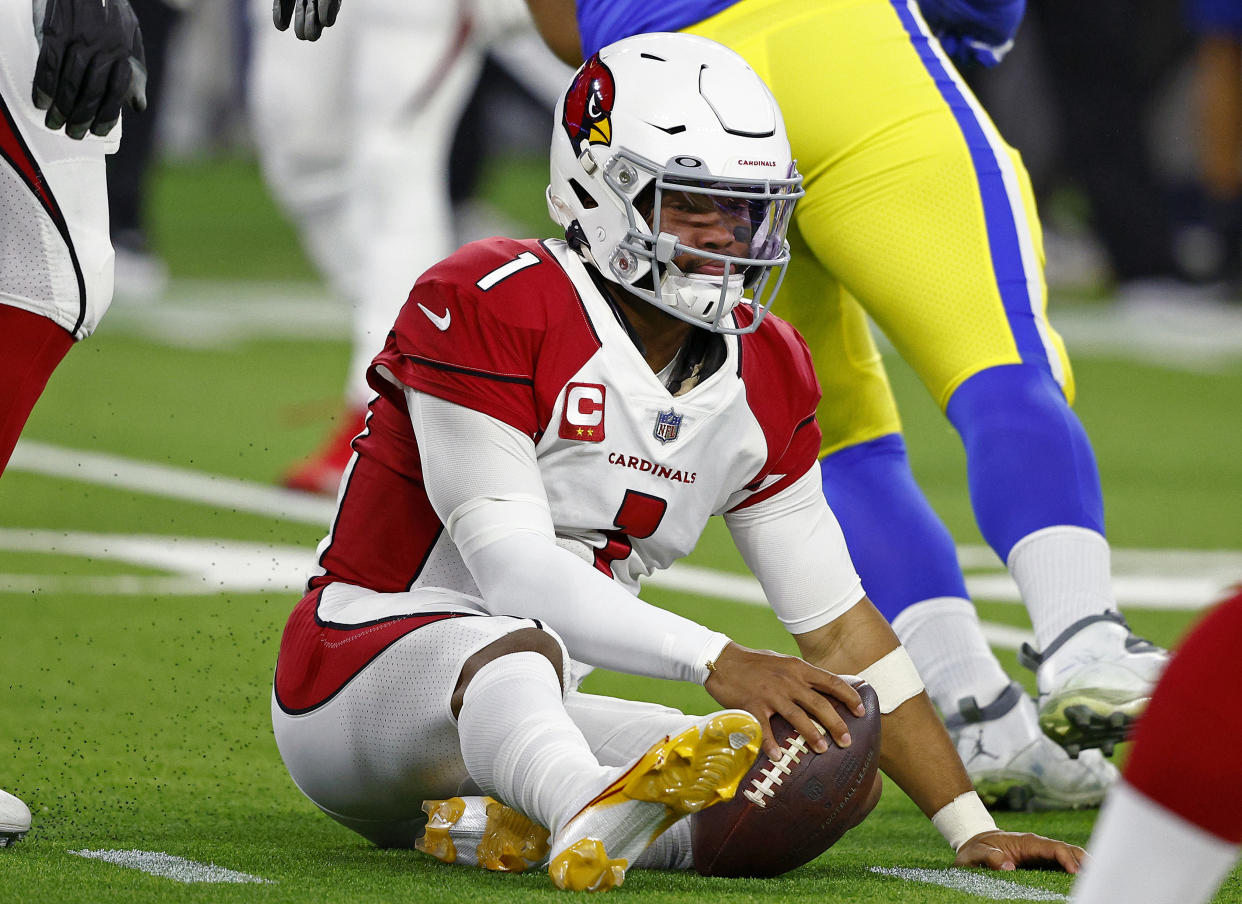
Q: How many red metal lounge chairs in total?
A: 0